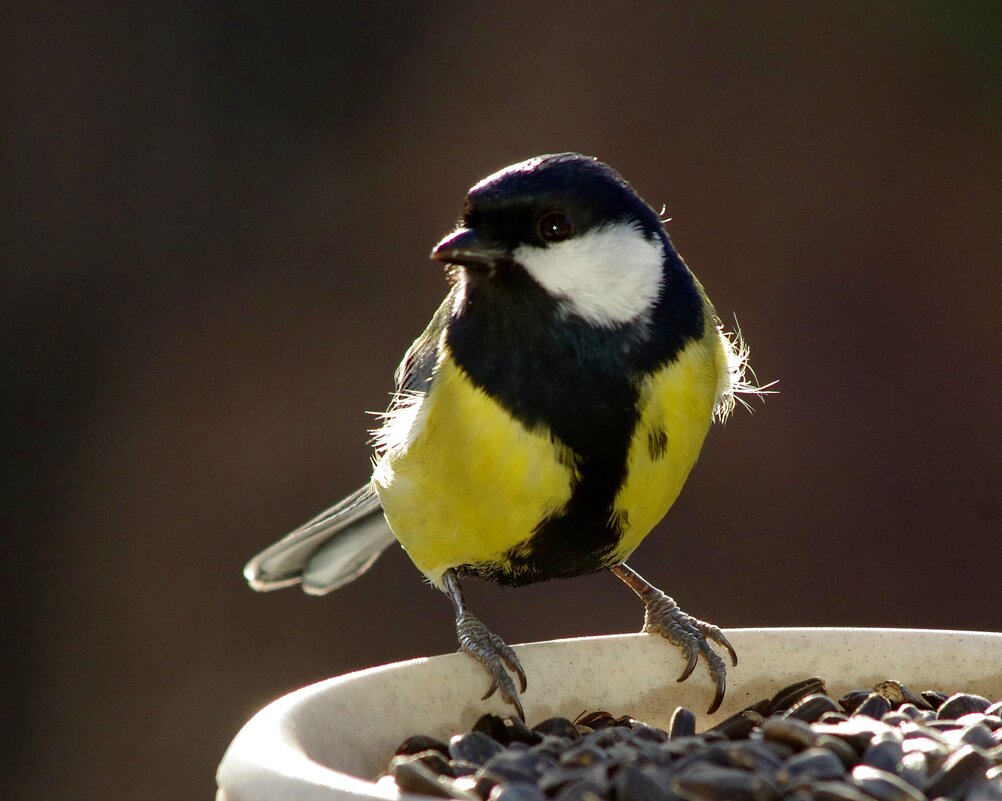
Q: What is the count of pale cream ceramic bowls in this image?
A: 1